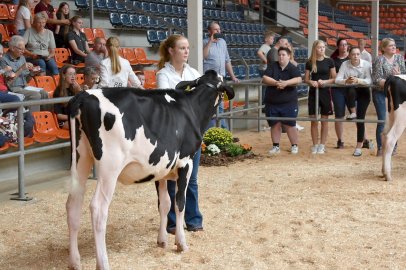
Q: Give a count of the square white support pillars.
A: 3